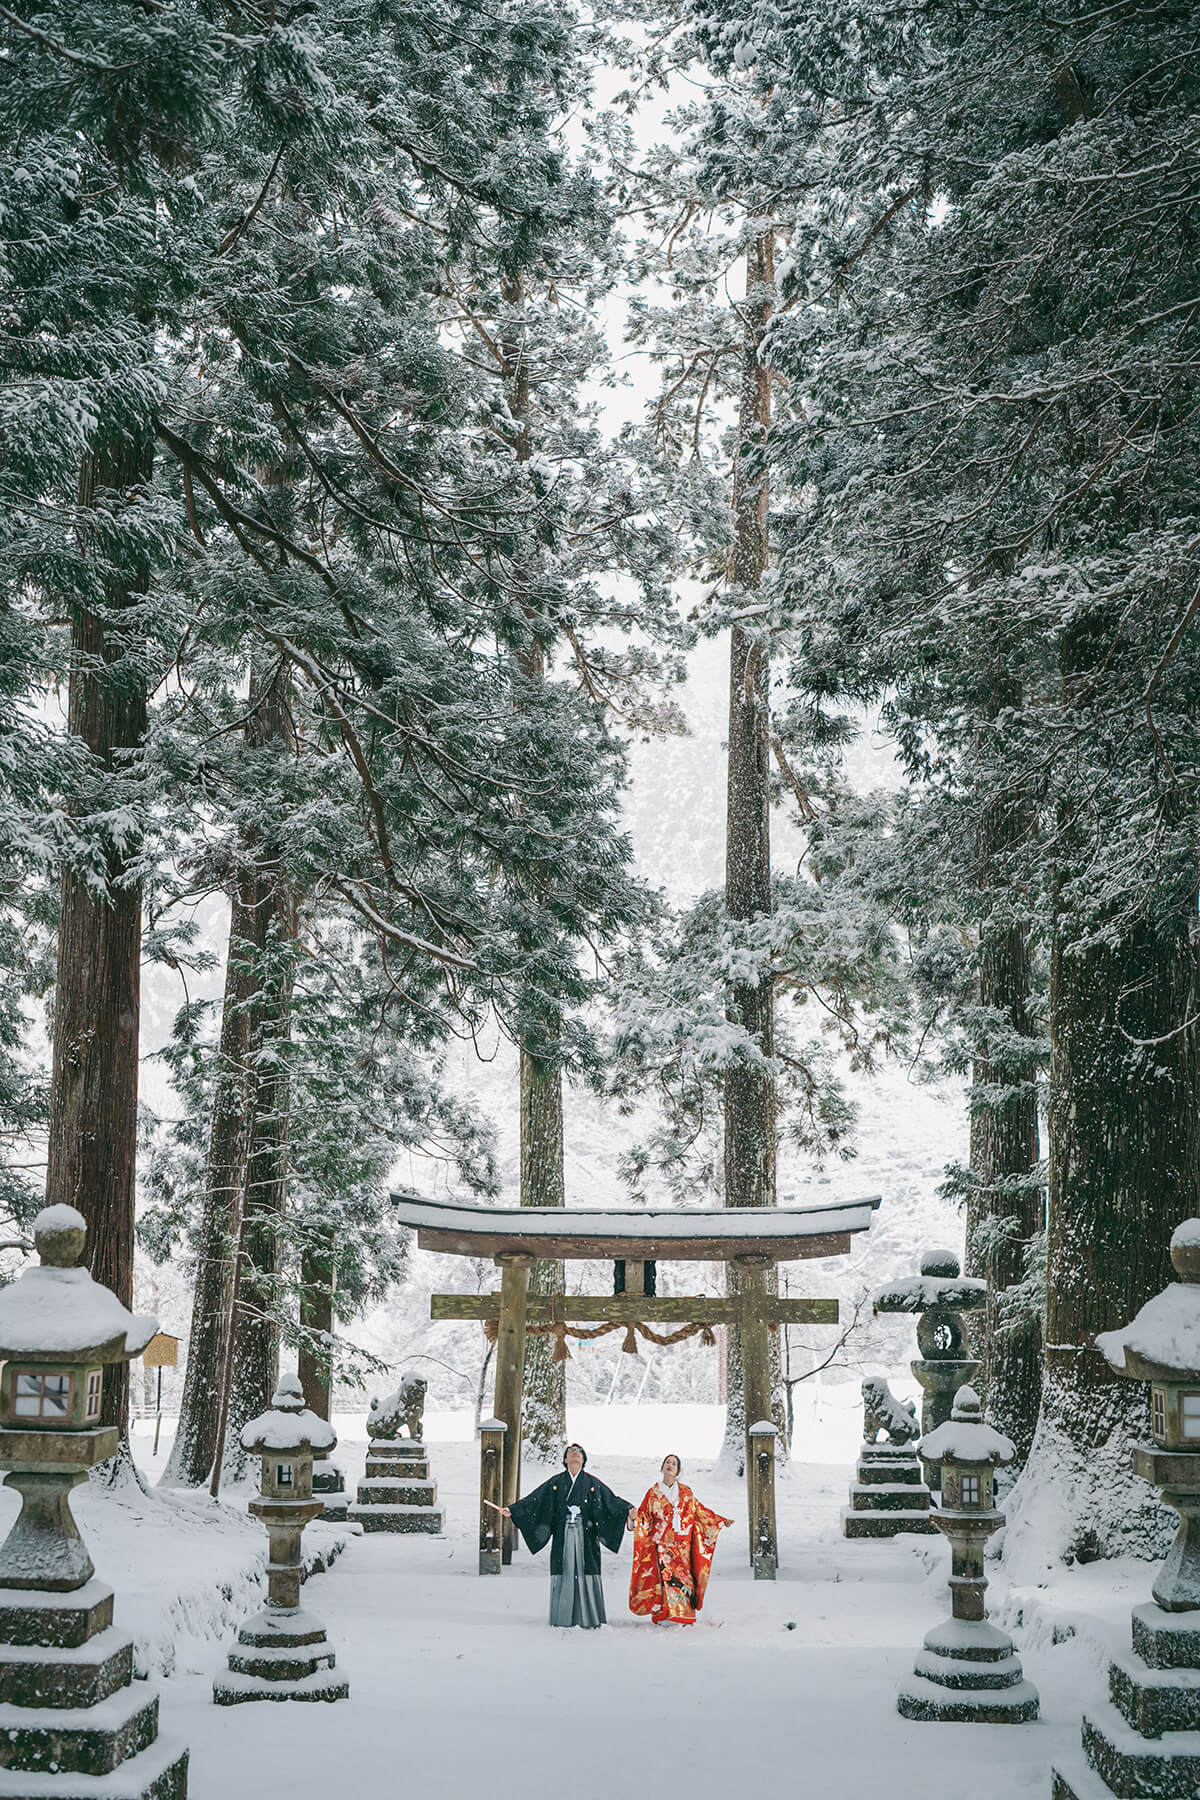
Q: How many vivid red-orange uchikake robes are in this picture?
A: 1